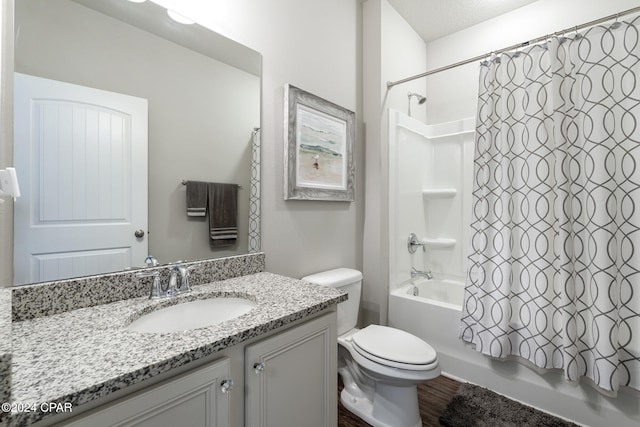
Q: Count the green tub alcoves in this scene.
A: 0